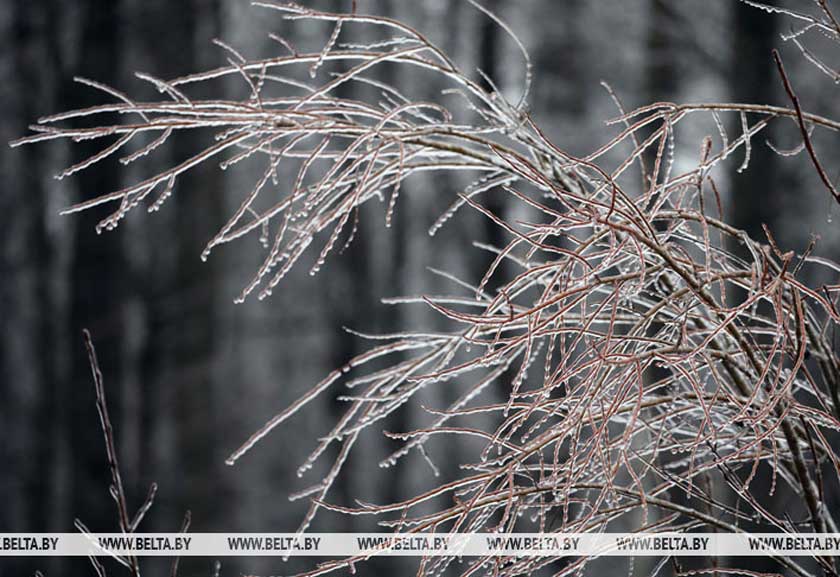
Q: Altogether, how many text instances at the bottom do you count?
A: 7